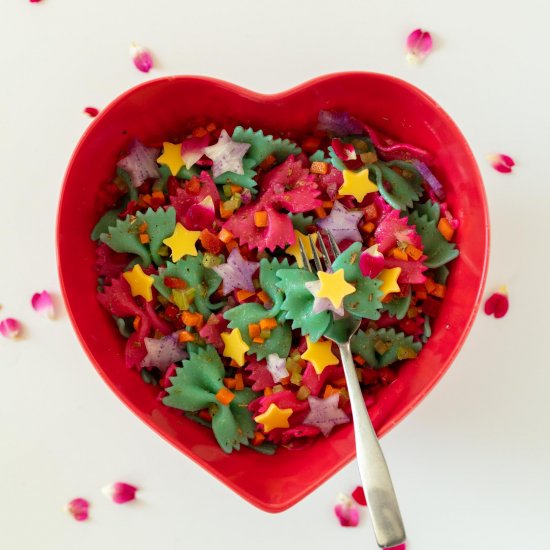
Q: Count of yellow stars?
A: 10